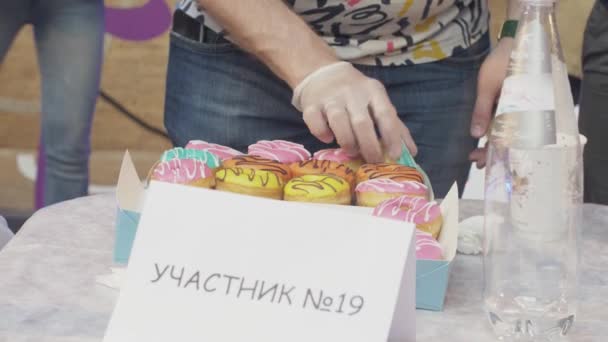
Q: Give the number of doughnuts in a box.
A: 13